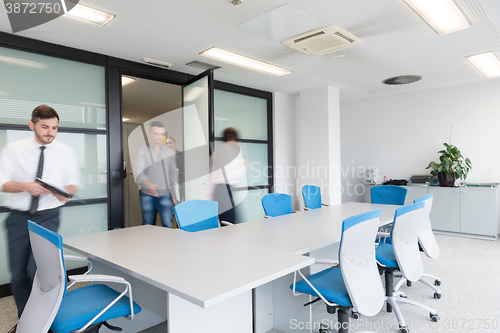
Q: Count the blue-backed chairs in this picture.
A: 8